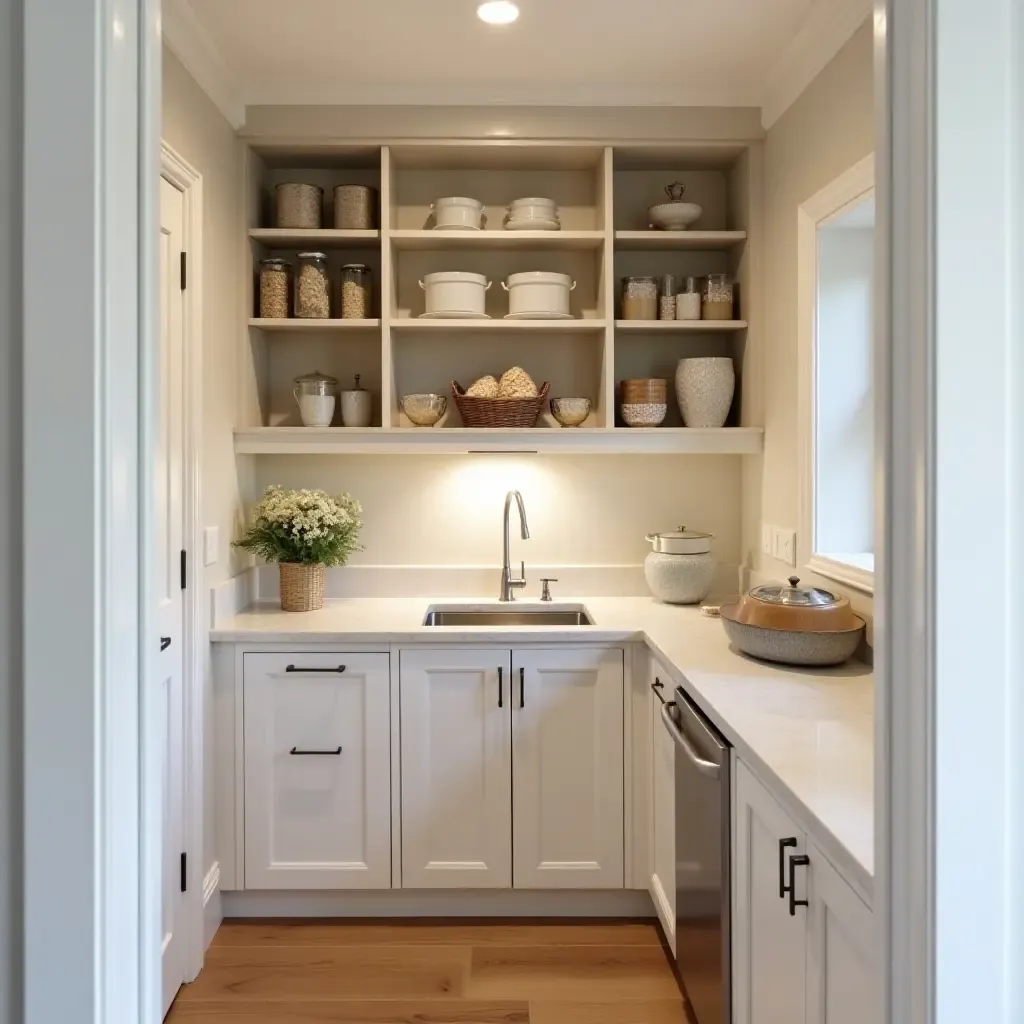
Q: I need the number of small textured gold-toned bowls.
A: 2